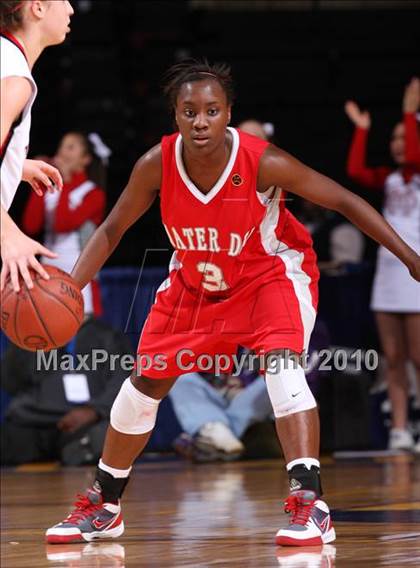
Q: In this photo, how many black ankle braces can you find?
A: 2